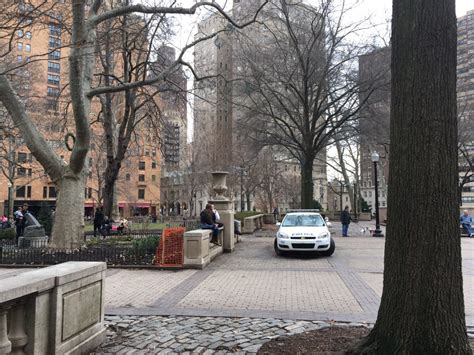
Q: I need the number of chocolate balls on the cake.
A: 0